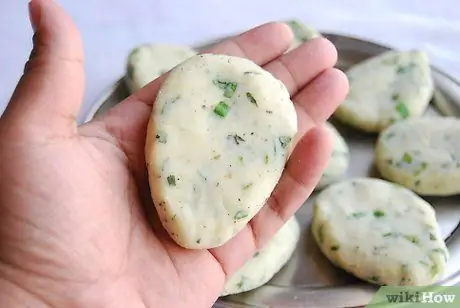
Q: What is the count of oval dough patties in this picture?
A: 8